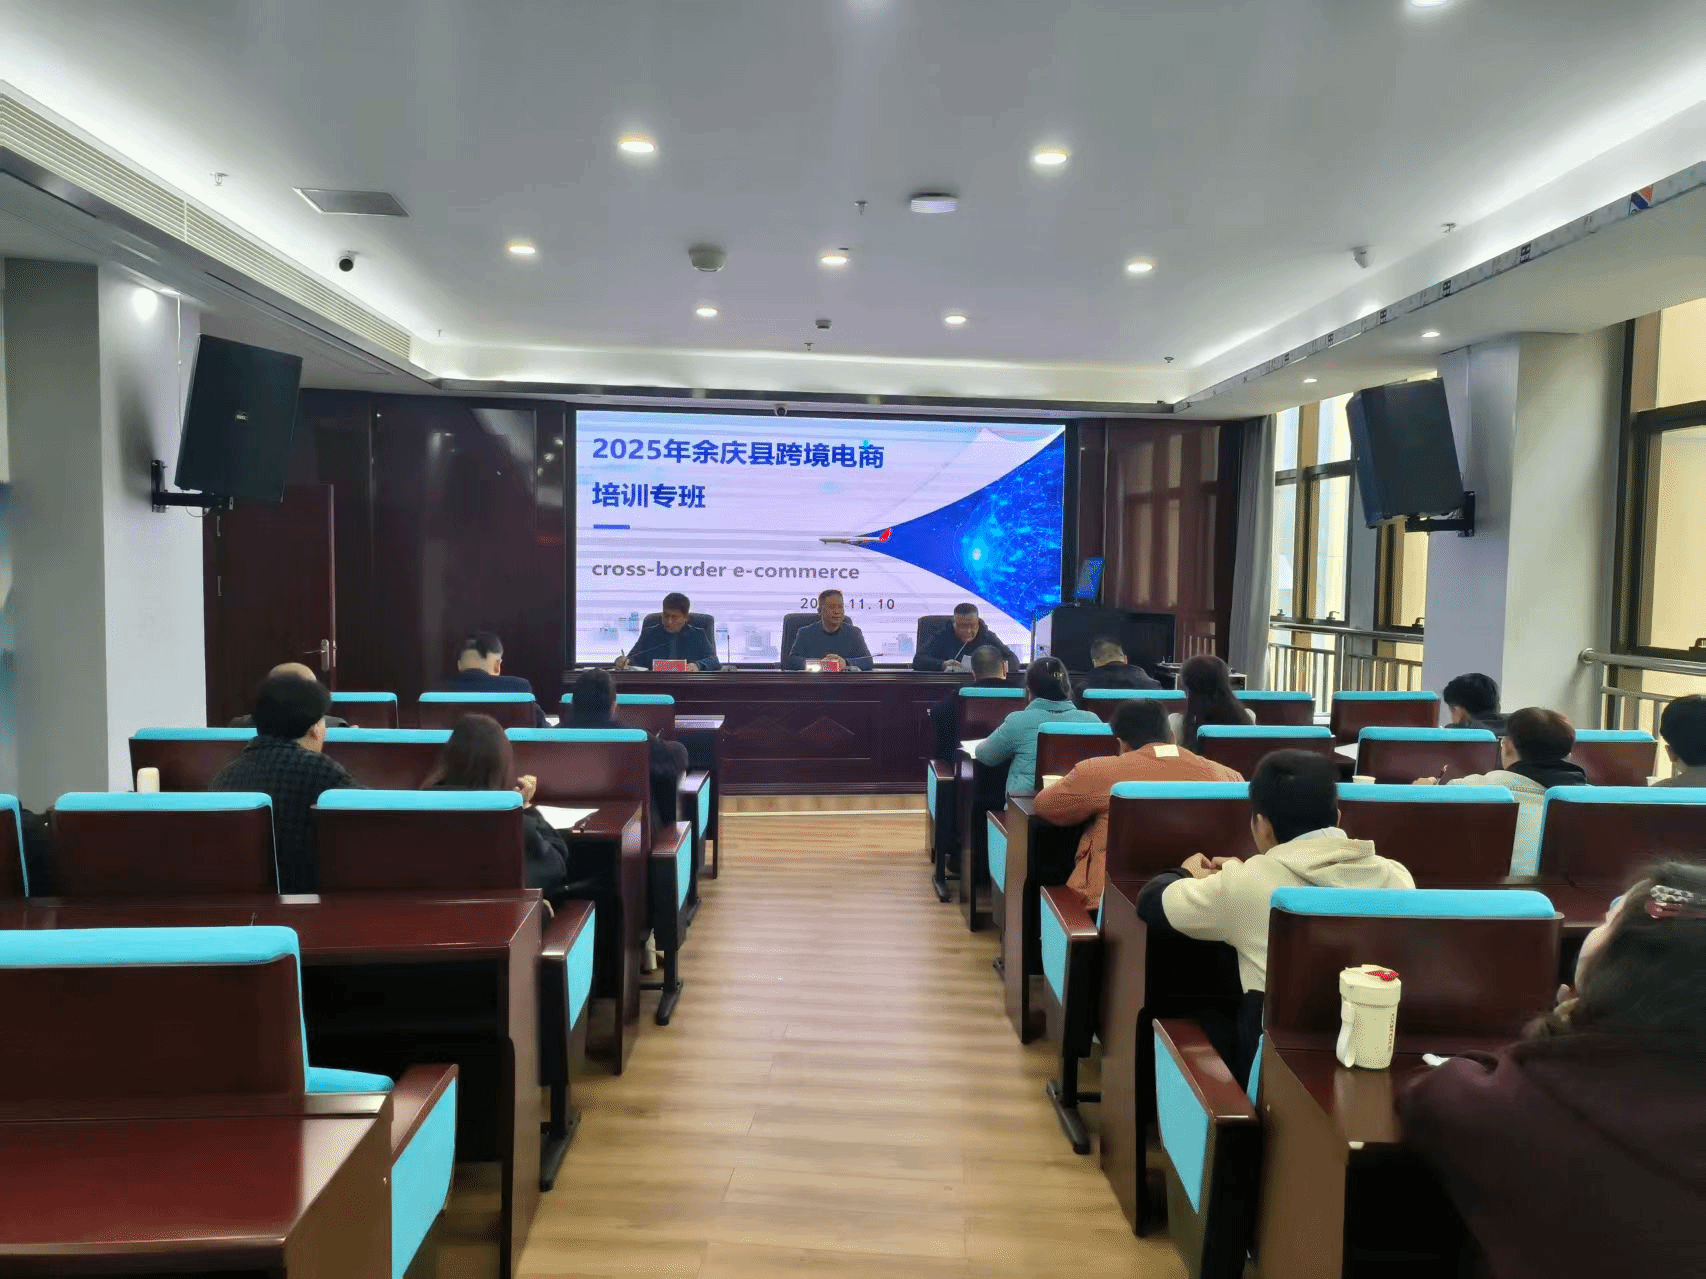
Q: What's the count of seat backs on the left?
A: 10